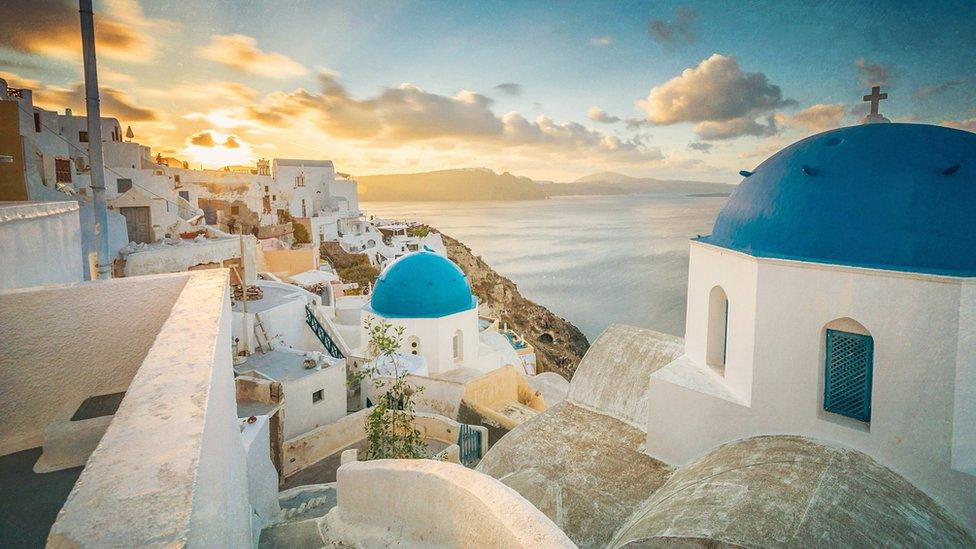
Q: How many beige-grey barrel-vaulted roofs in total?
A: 3